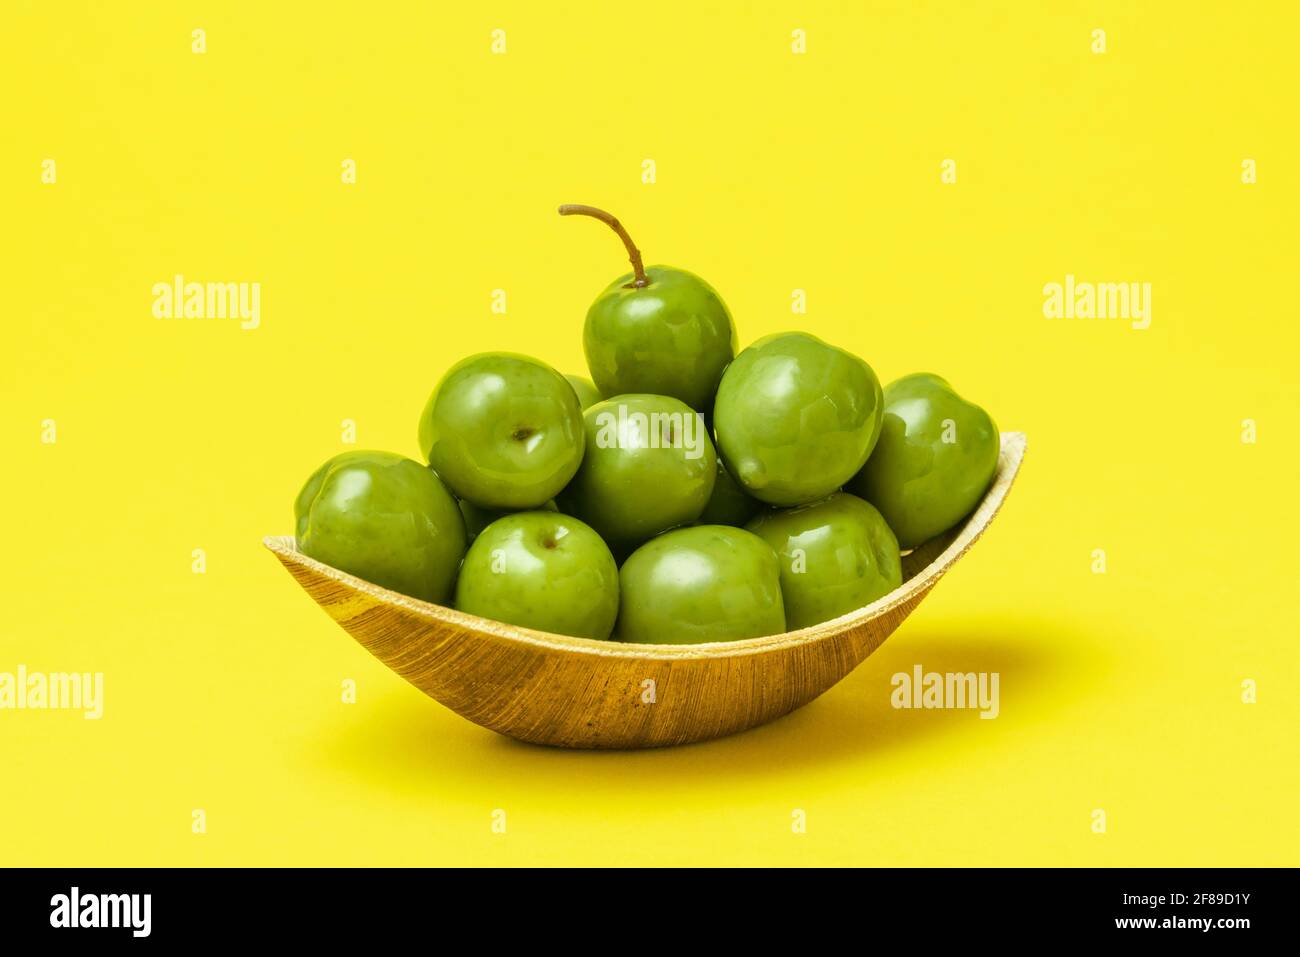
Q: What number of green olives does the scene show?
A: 12